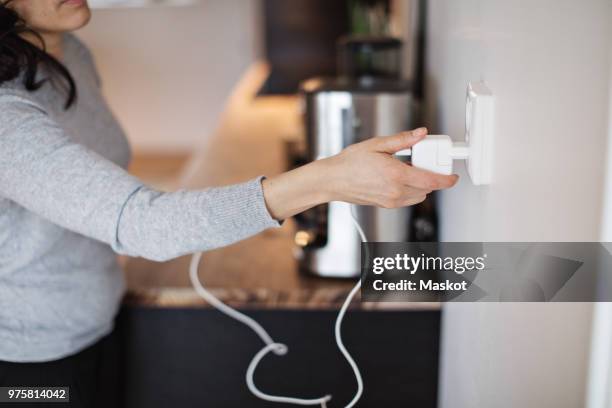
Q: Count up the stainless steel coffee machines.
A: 1